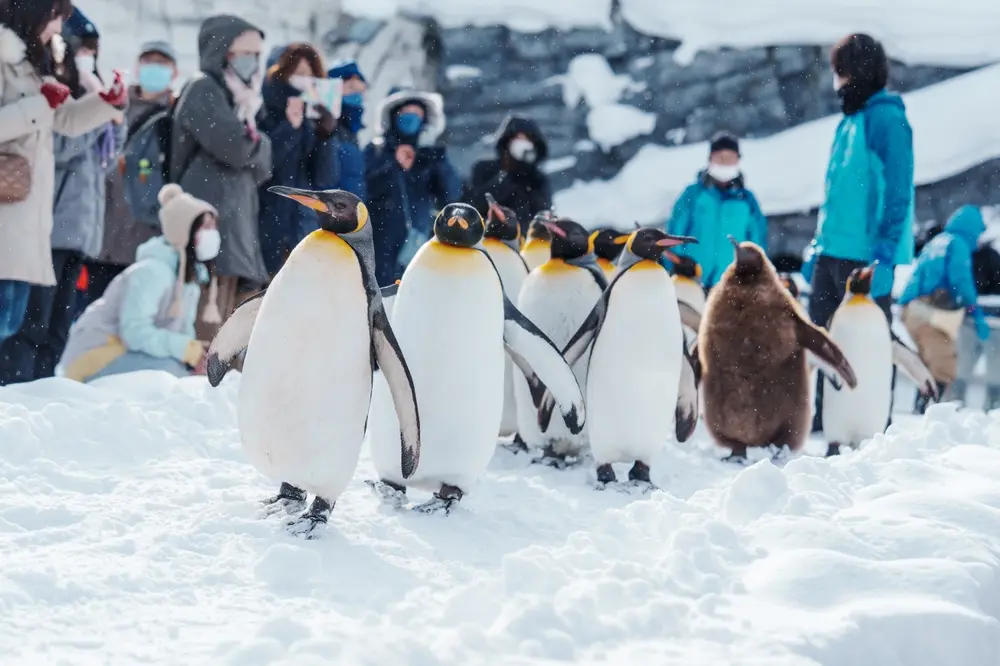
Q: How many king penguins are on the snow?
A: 11